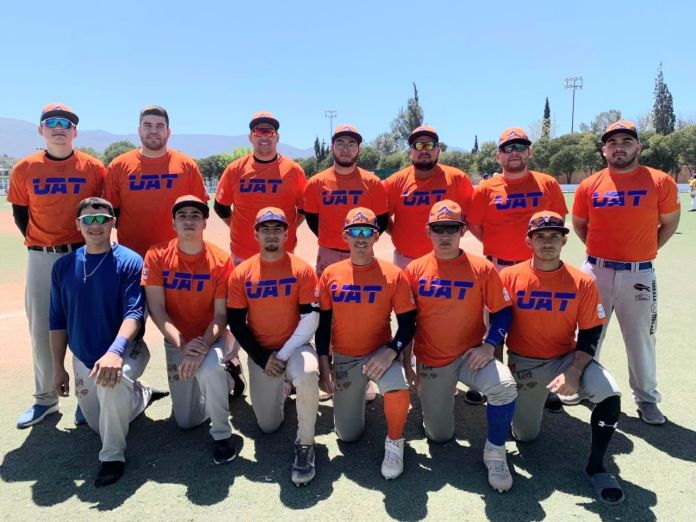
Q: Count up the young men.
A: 13